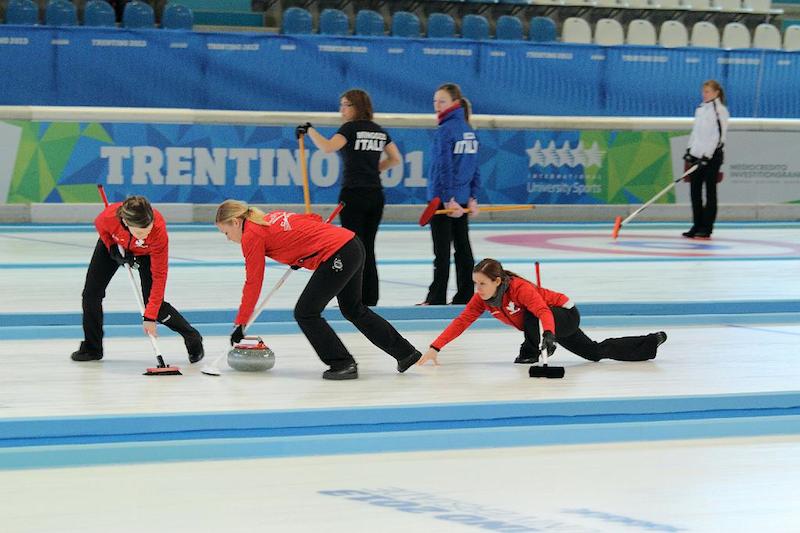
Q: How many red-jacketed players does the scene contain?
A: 3